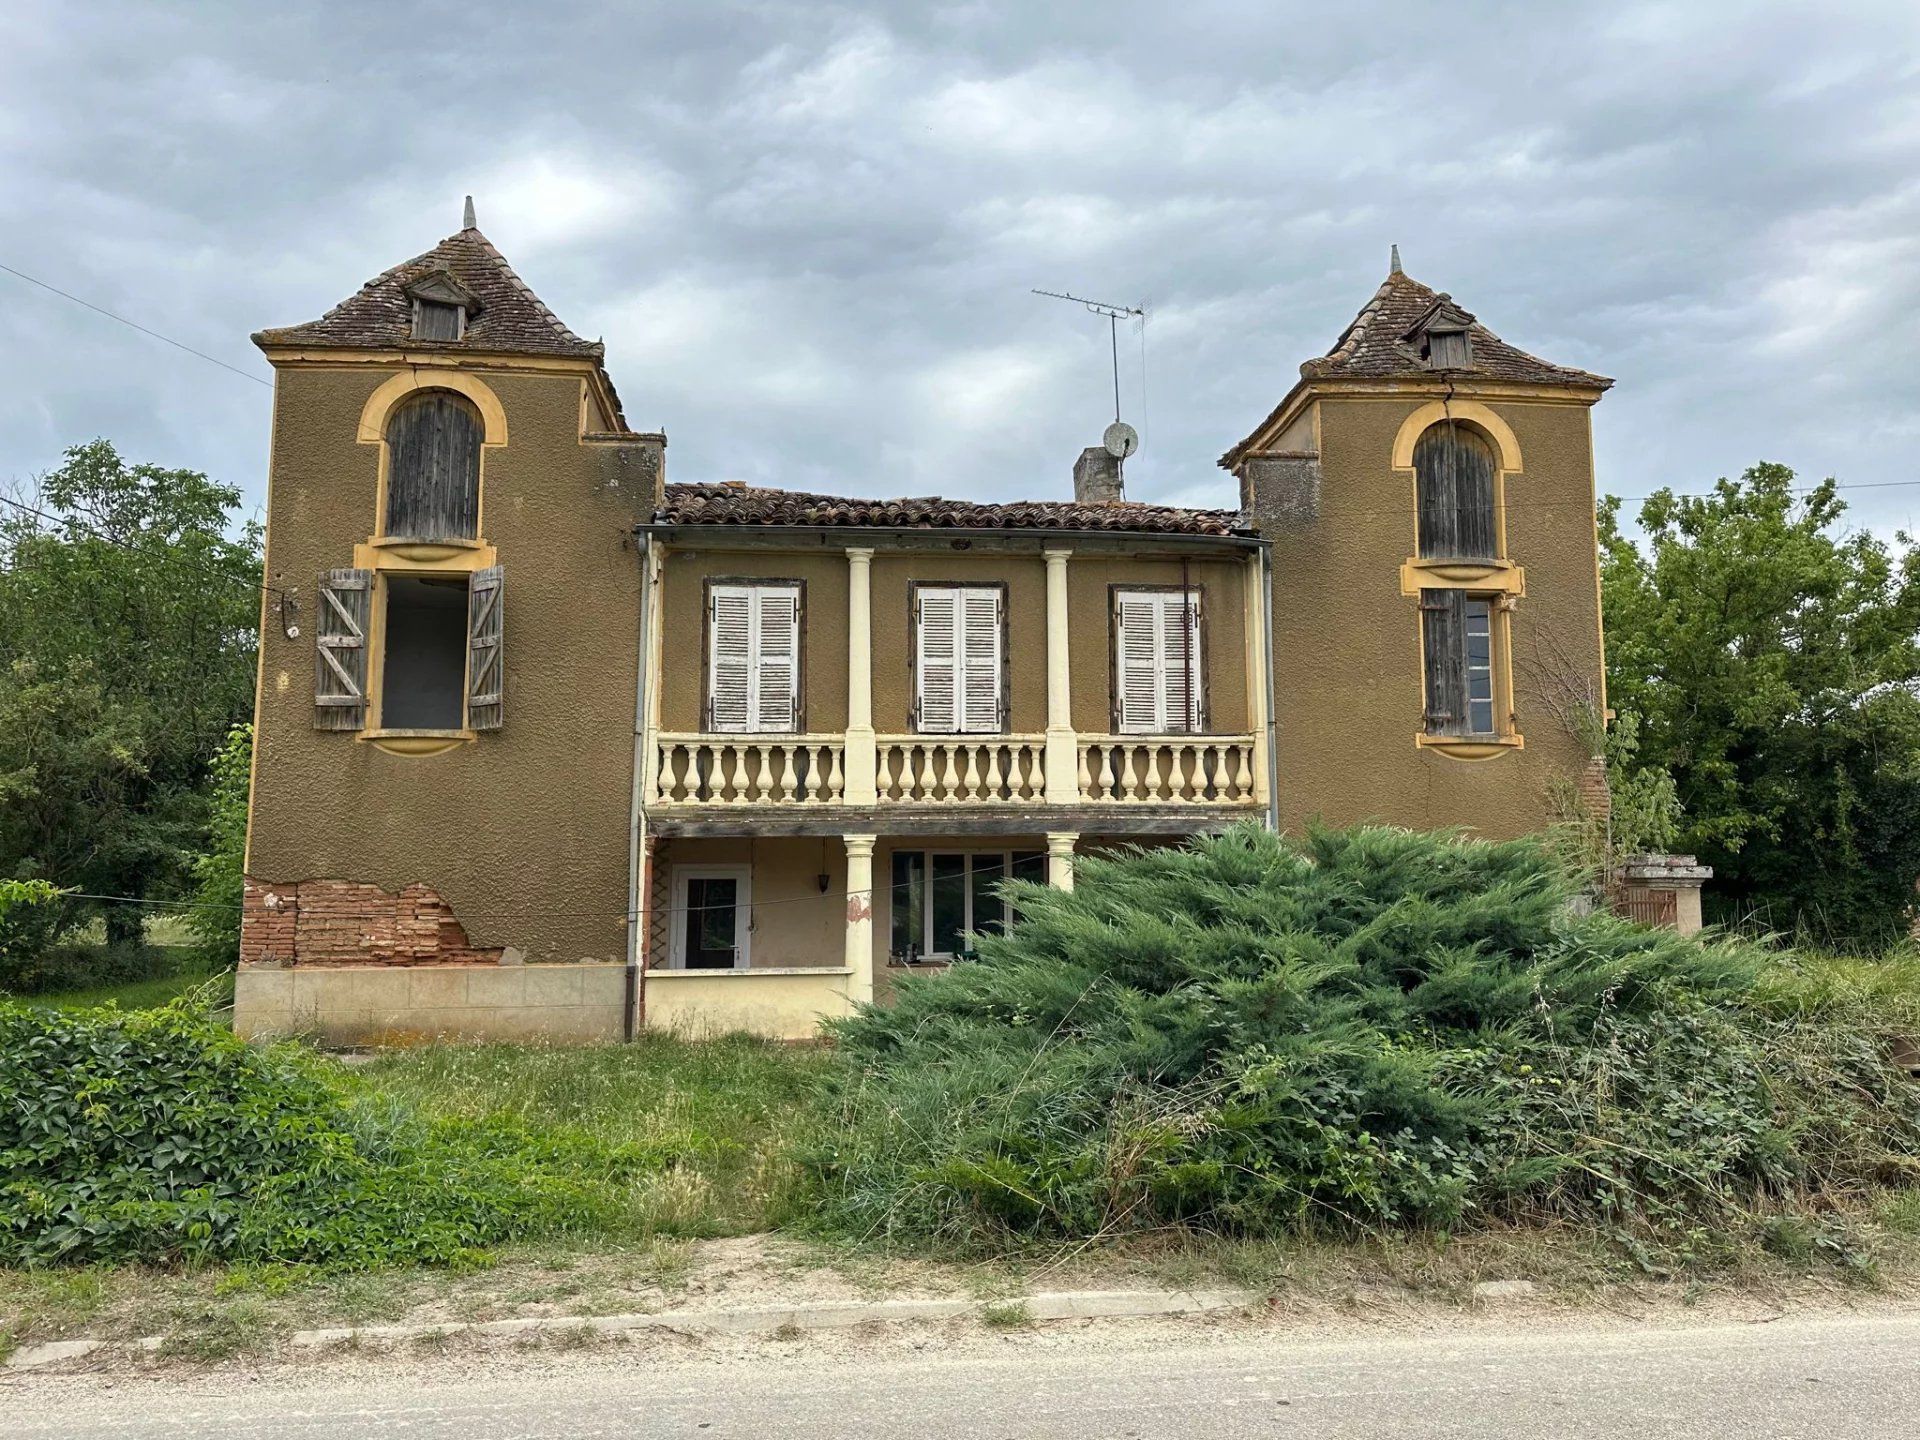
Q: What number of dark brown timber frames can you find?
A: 3